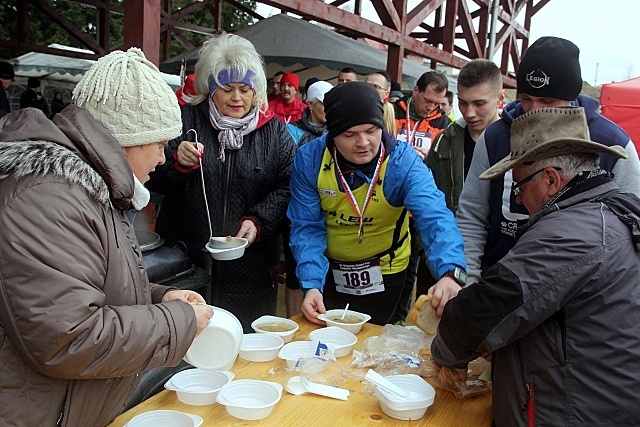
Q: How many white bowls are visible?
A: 11